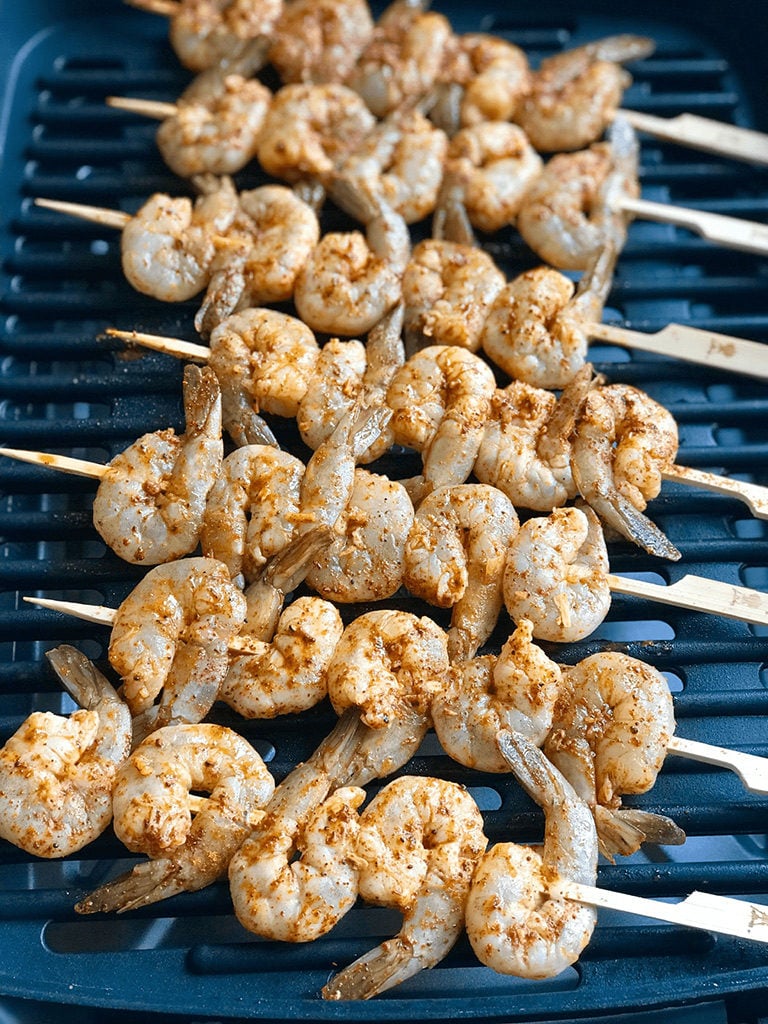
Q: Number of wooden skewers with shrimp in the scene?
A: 7